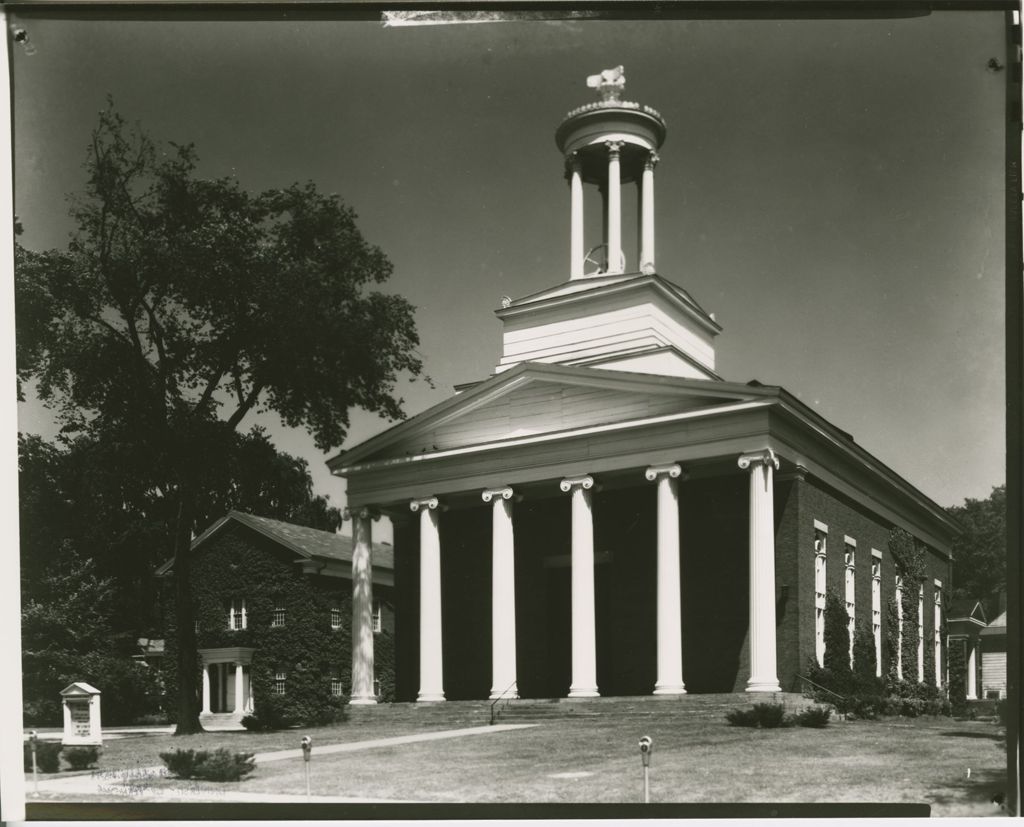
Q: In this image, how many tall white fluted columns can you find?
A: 6